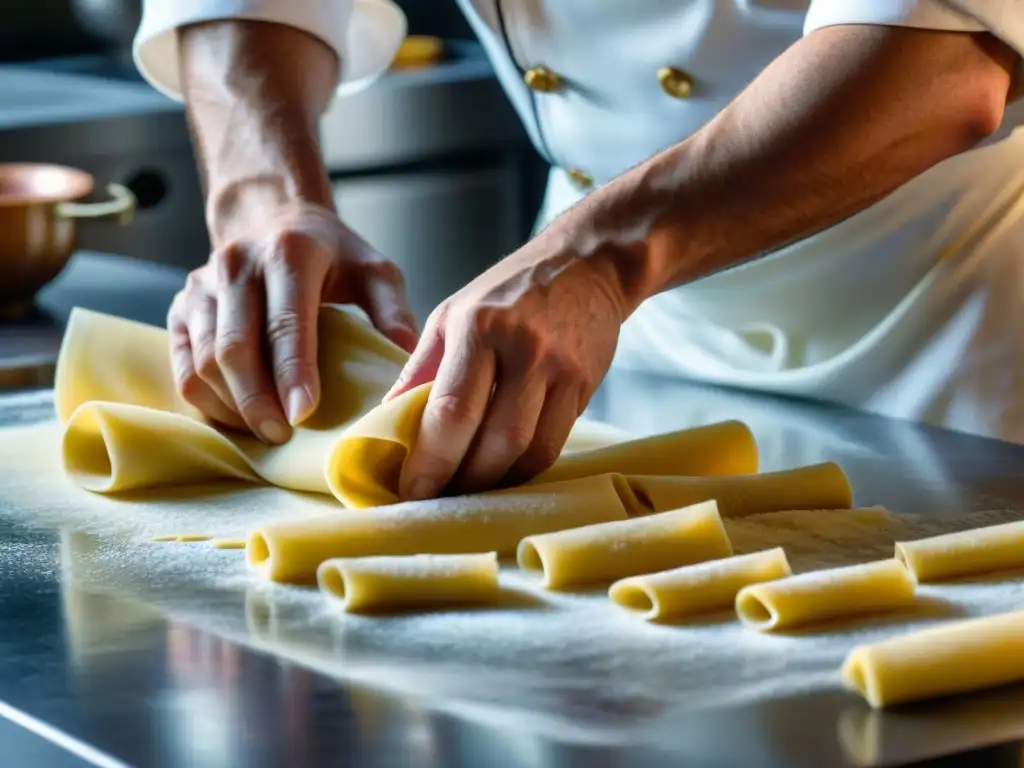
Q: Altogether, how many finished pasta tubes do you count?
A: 9